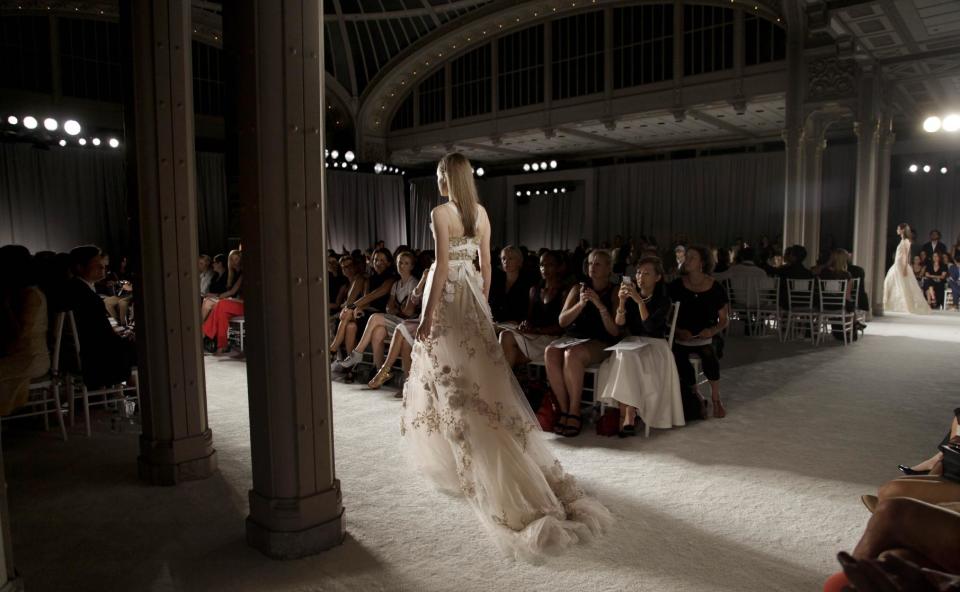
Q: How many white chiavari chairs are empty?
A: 4